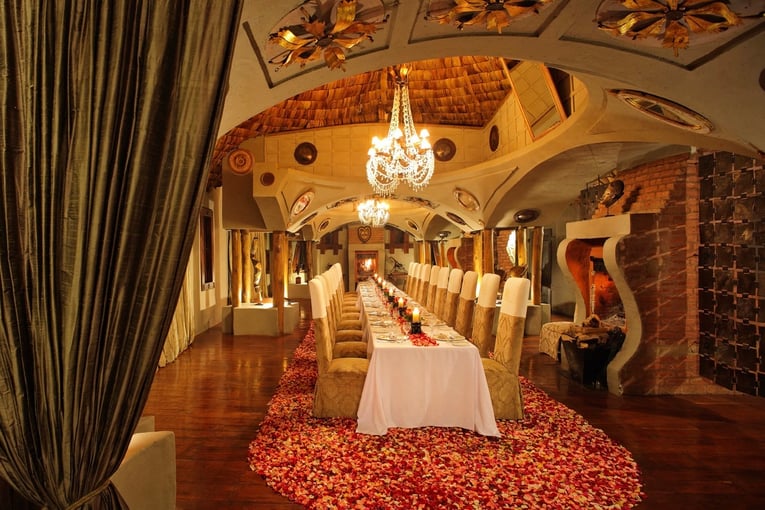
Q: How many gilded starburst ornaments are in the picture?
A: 3